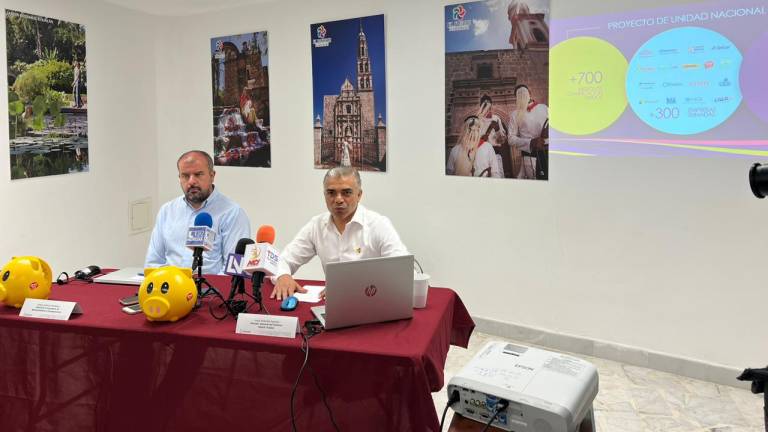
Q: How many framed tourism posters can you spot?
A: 4